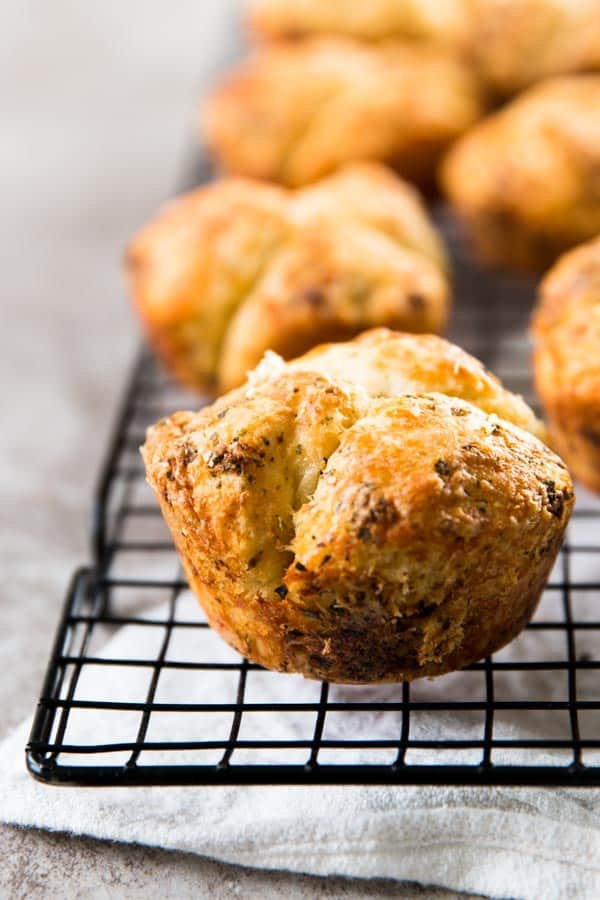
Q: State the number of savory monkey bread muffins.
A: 7